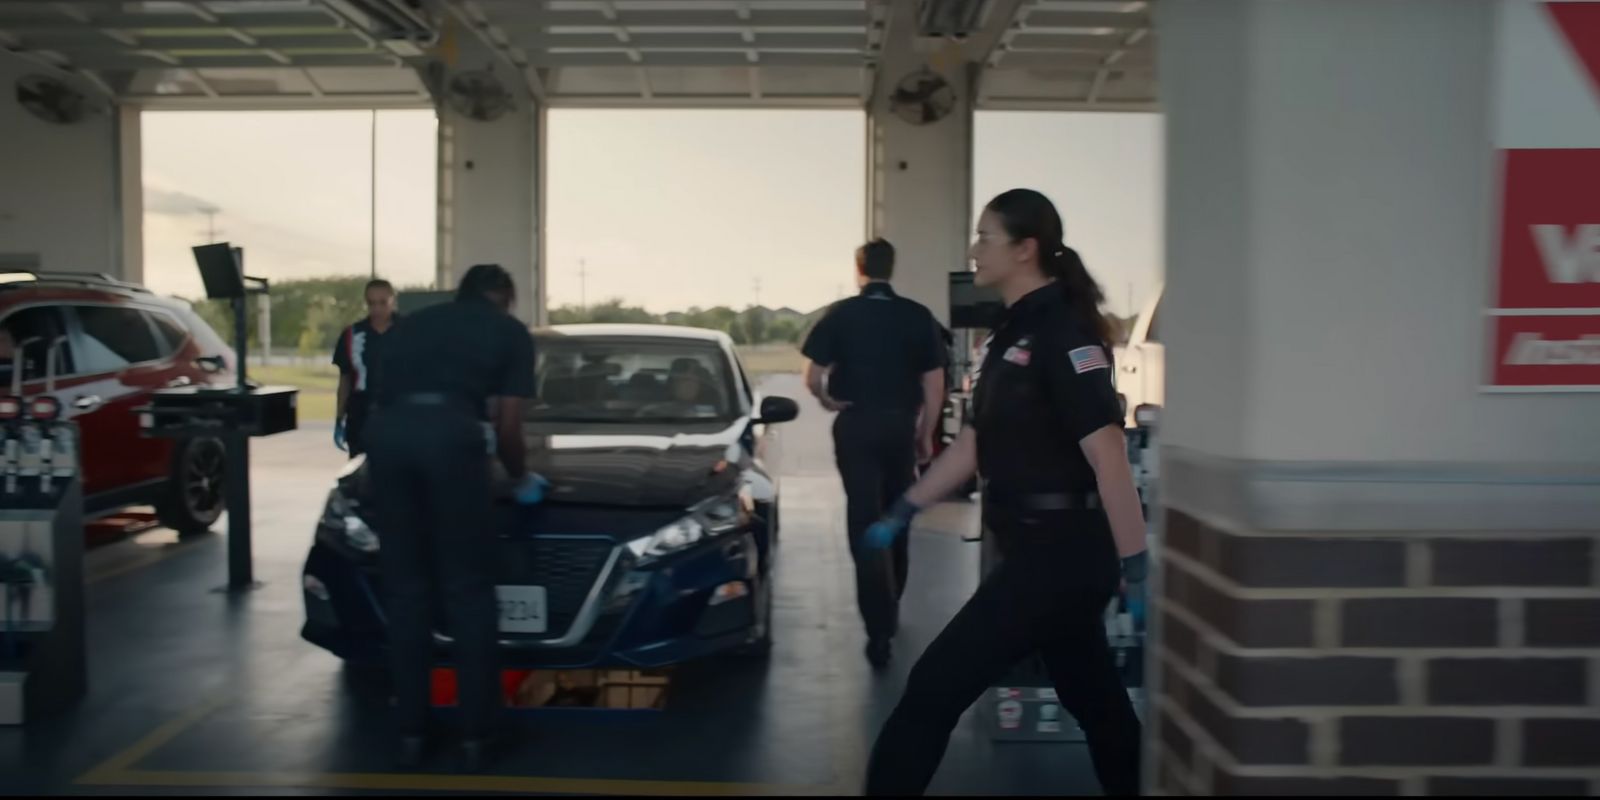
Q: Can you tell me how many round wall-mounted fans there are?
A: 3